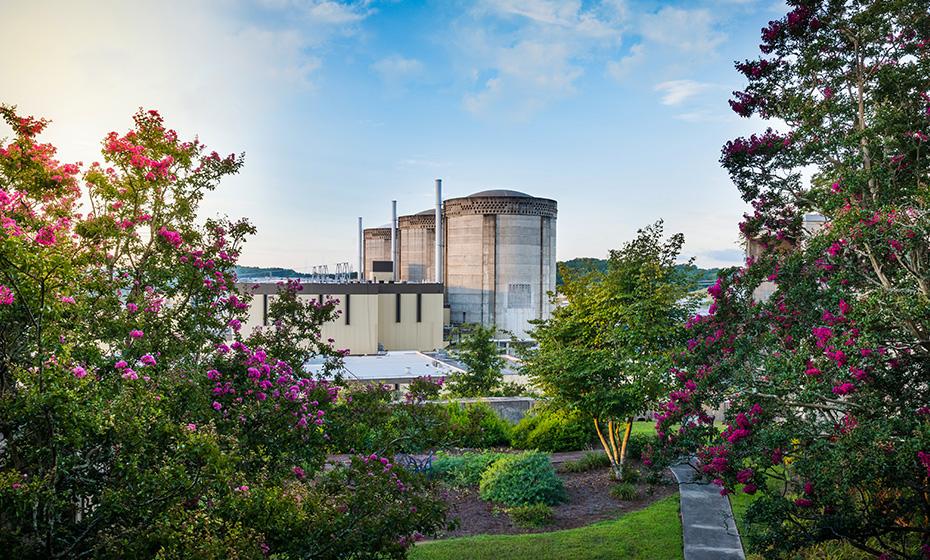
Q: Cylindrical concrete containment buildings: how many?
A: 3